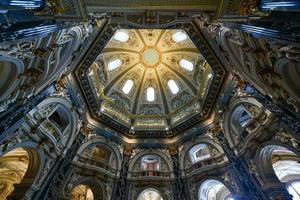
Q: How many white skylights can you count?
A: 7